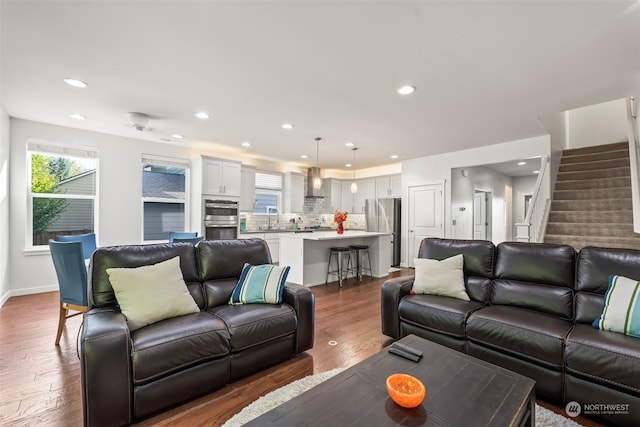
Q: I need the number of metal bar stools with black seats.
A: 2